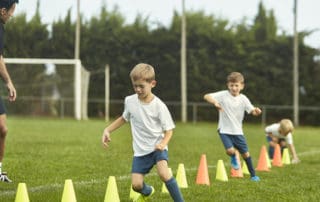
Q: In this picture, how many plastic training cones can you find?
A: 14